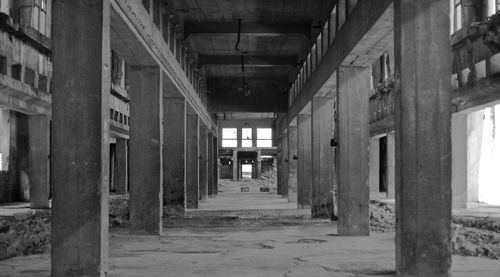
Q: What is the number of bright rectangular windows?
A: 3